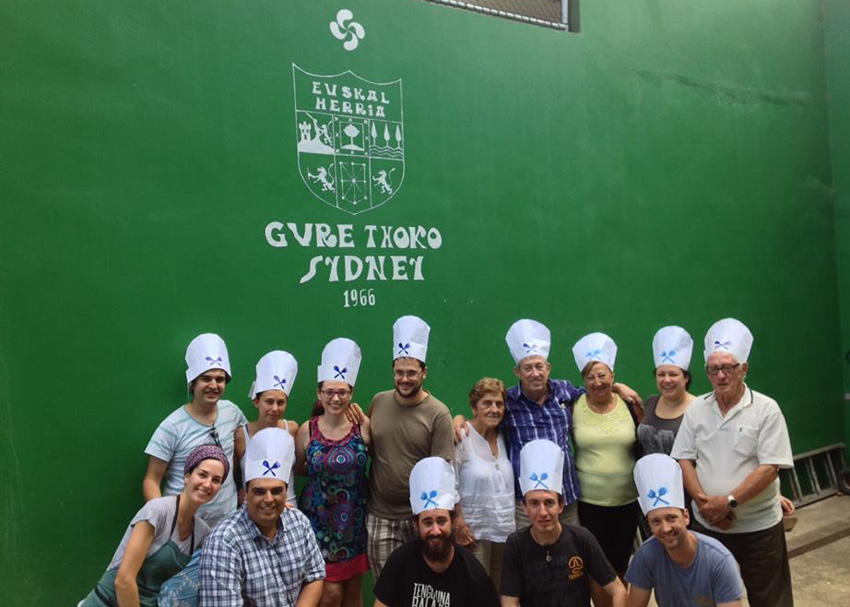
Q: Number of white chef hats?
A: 12